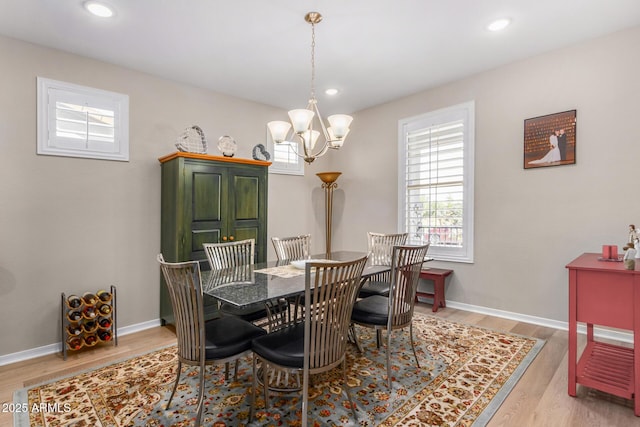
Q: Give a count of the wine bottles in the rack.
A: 12